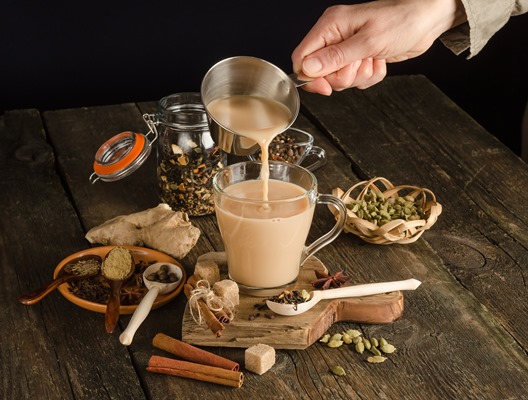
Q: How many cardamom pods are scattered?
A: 14